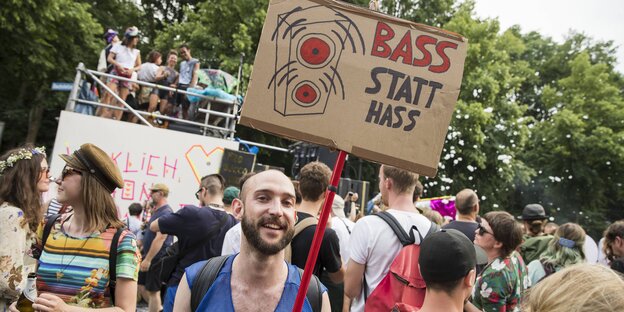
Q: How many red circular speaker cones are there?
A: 2